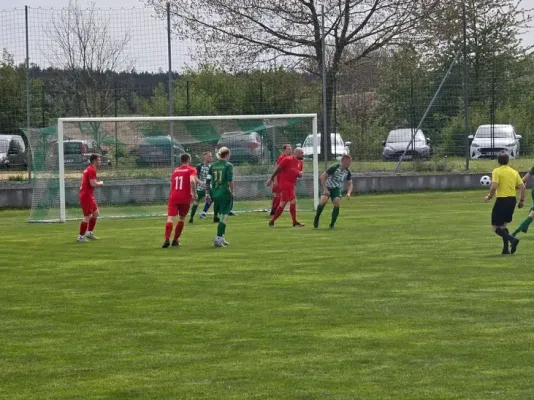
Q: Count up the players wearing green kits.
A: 4